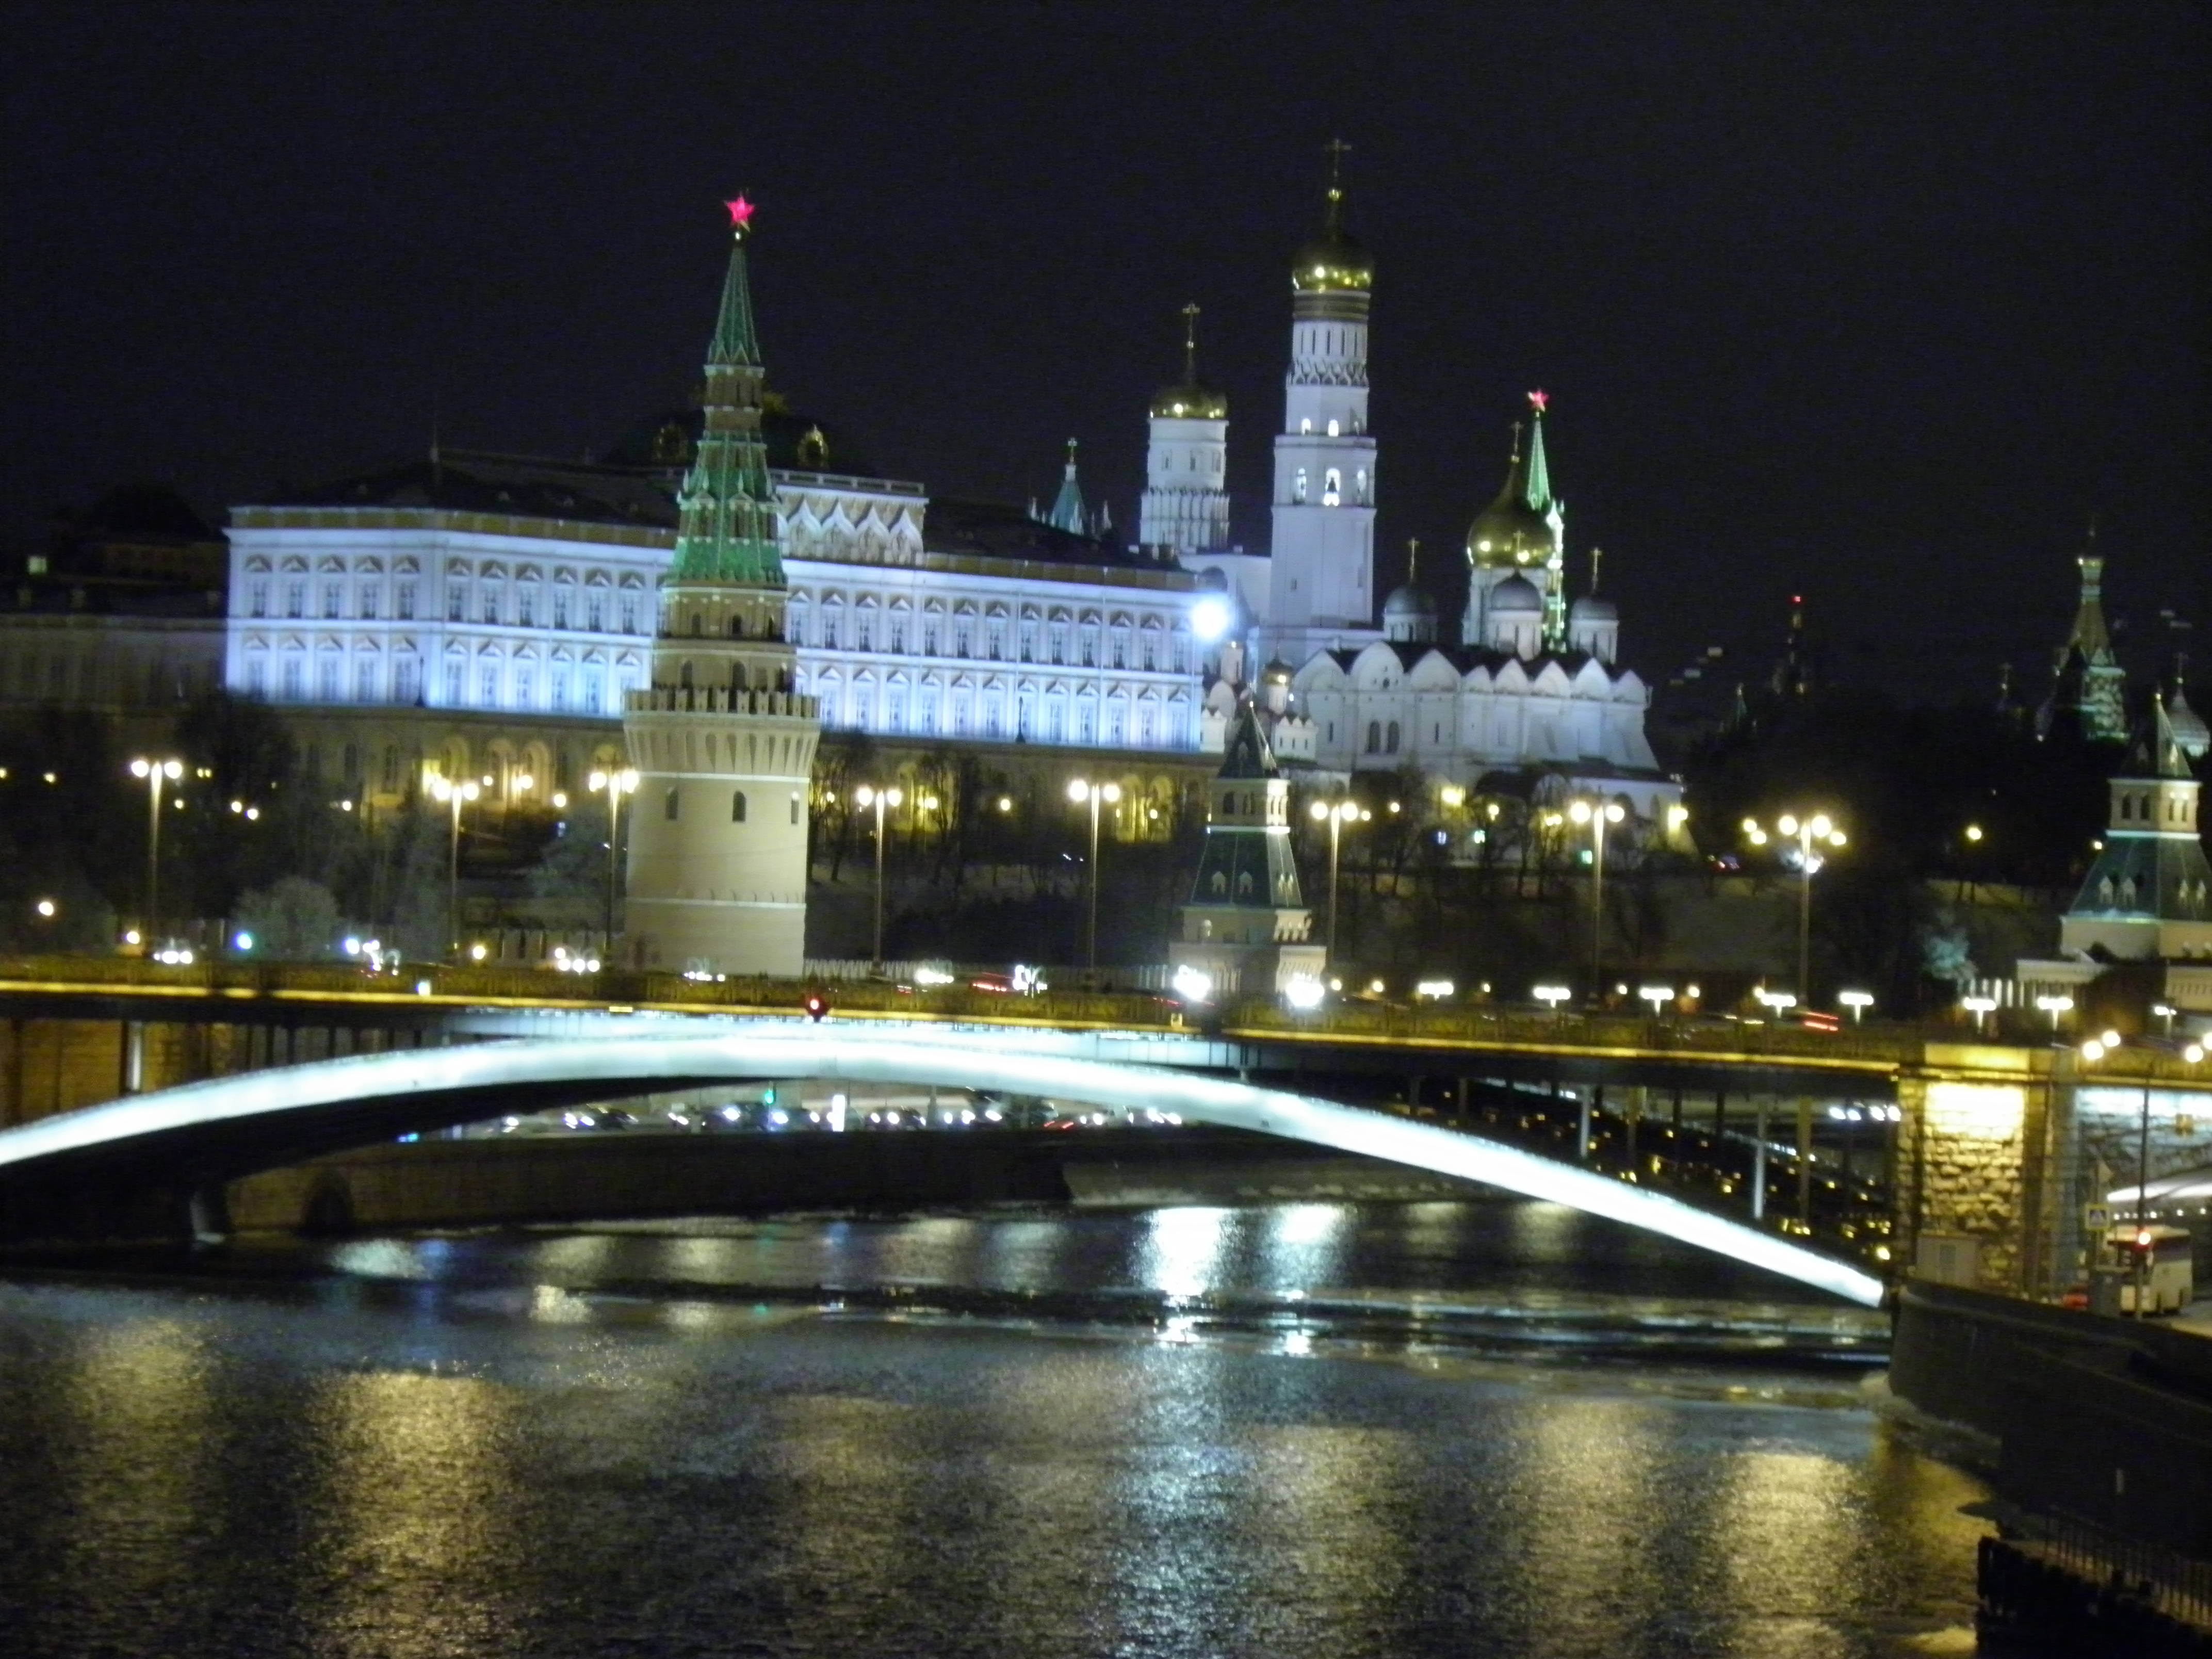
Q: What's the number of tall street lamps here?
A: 8